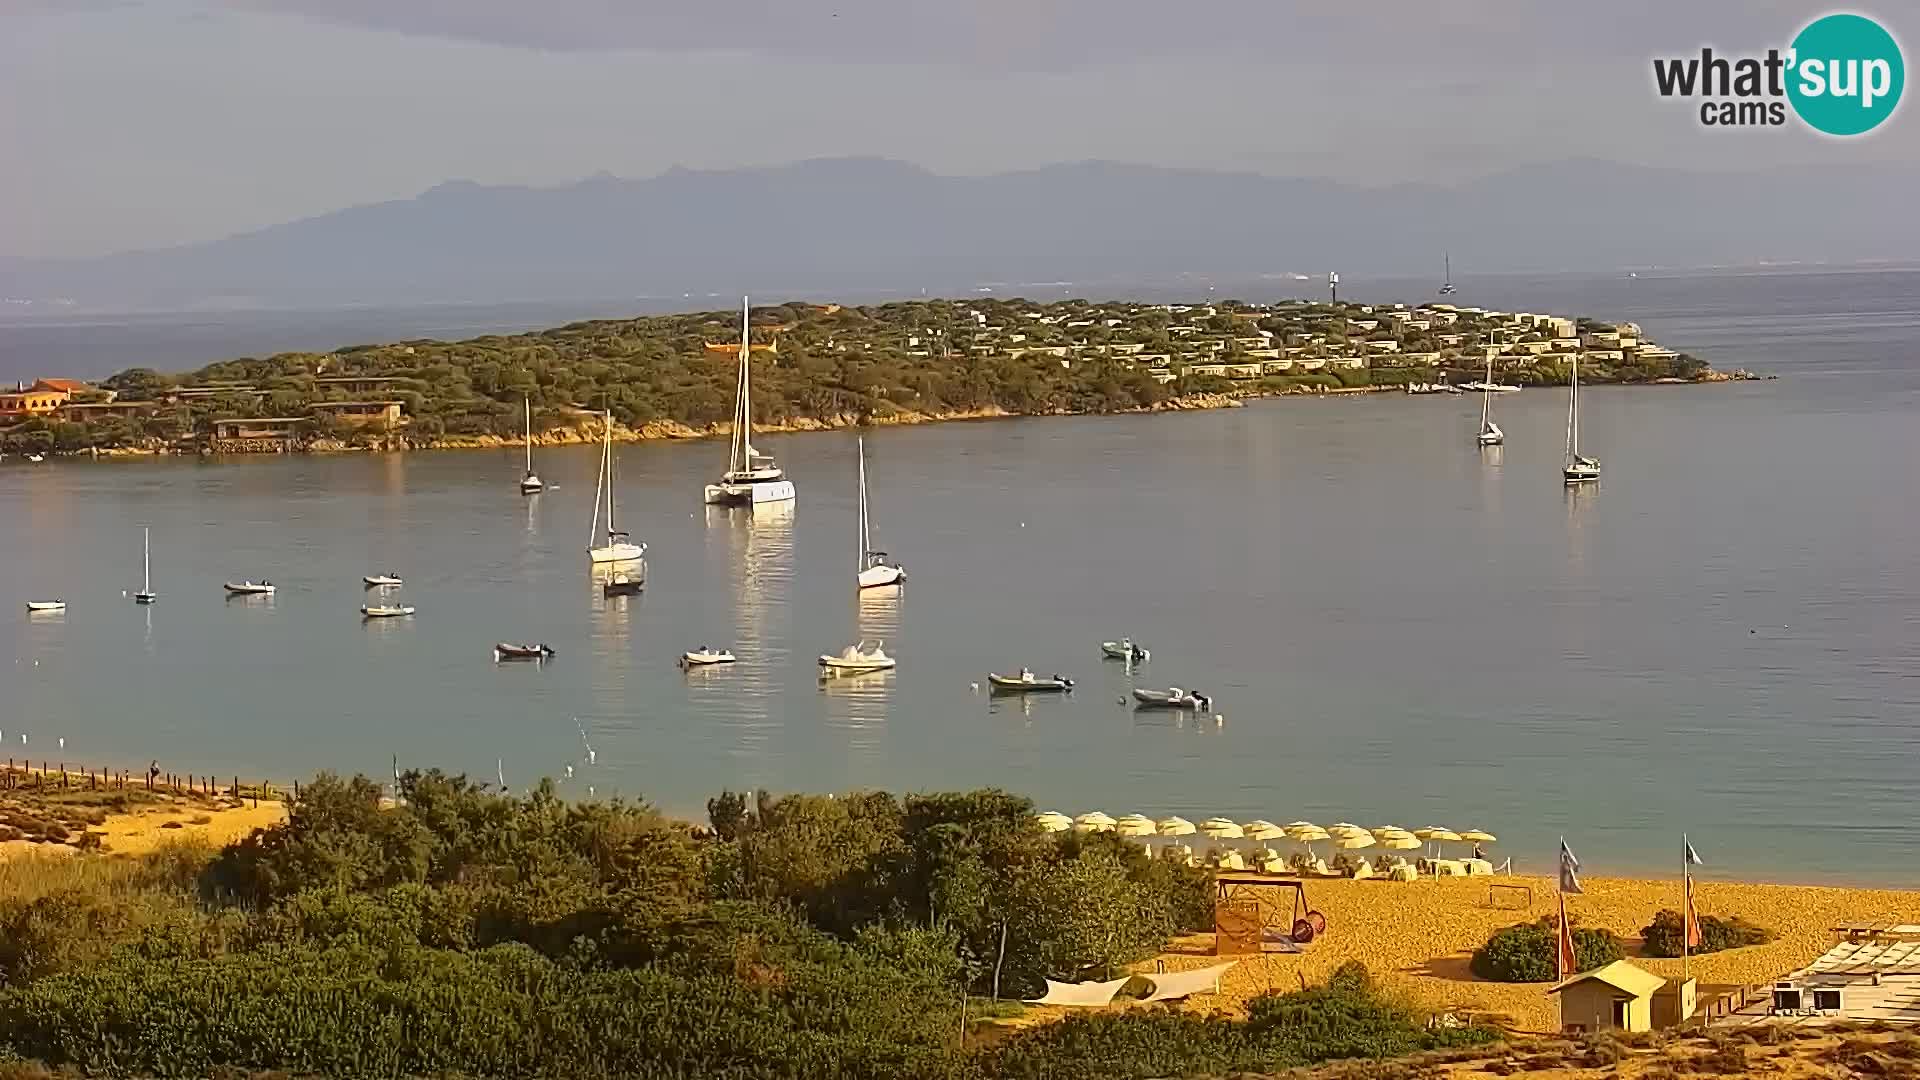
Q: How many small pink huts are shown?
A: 0